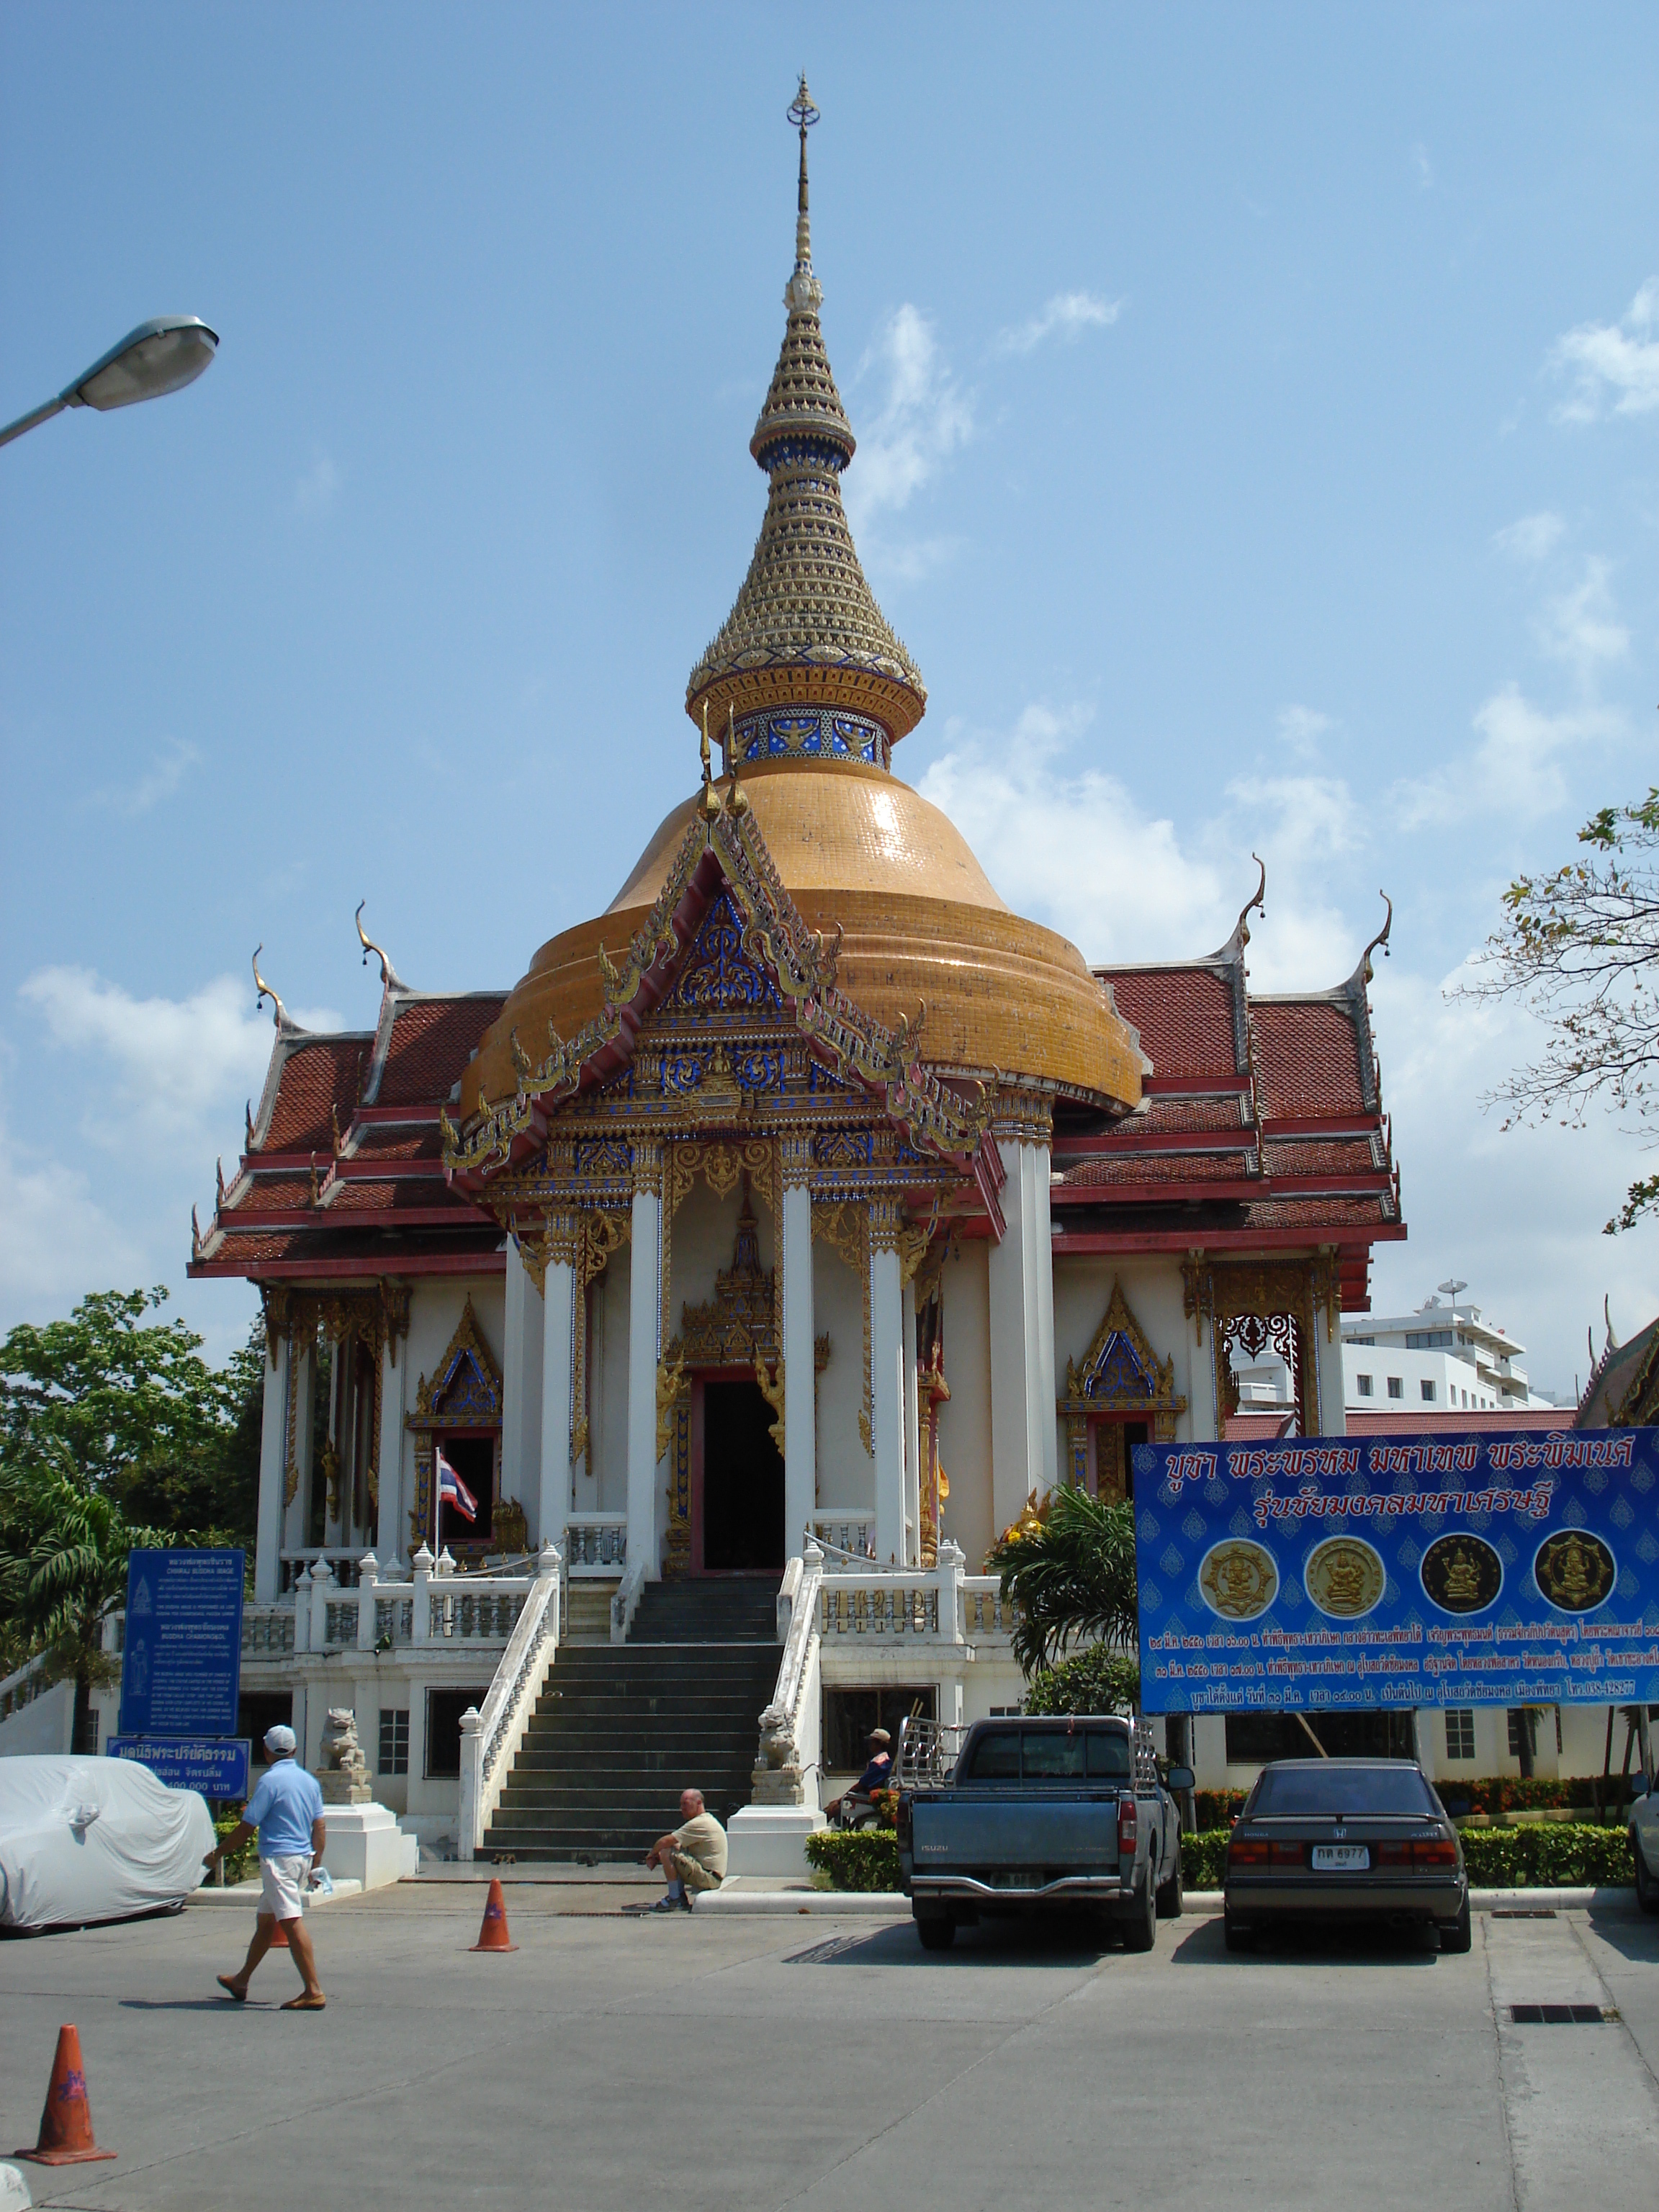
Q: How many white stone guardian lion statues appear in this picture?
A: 2